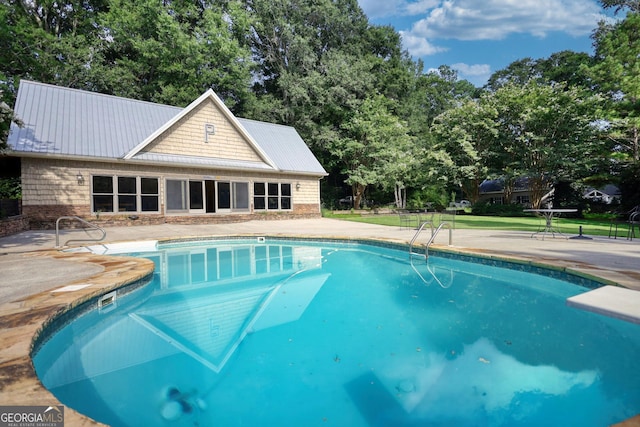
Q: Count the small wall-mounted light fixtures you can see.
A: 2